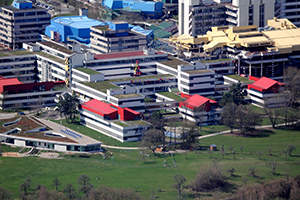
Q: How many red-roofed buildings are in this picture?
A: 4